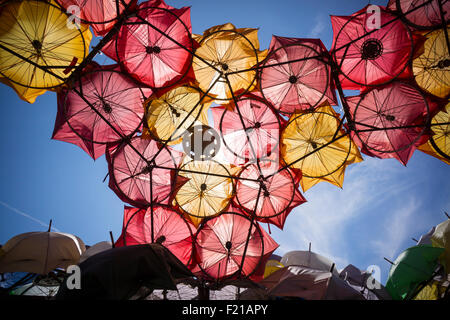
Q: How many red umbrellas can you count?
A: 12